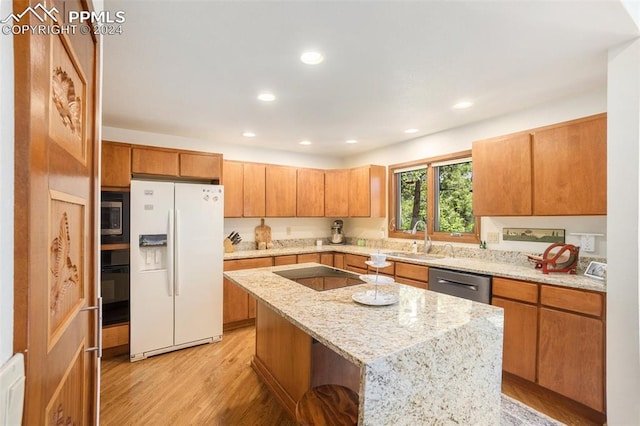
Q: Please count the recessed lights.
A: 7